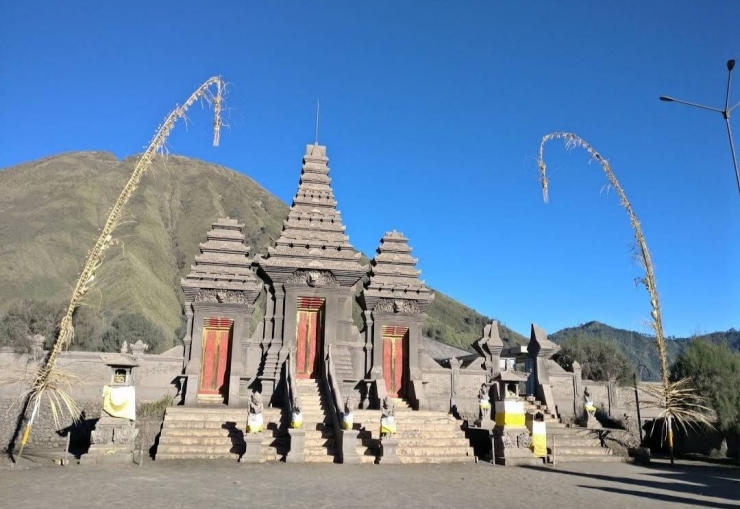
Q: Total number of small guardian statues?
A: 6